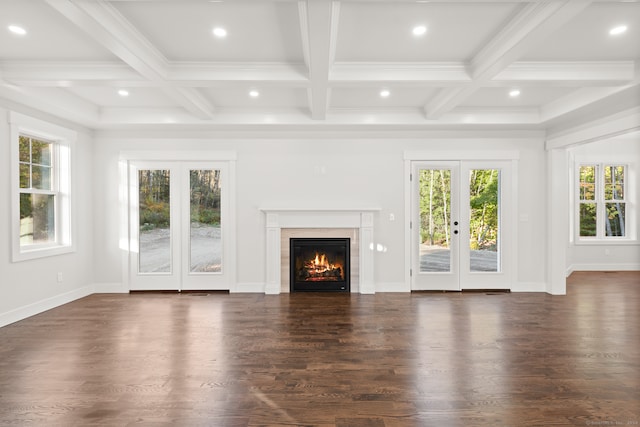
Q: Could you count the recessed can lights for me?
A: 8